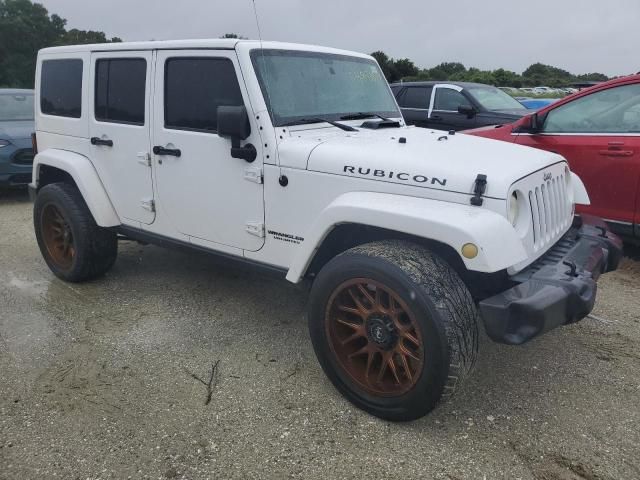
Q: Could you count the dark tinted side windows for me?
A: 3